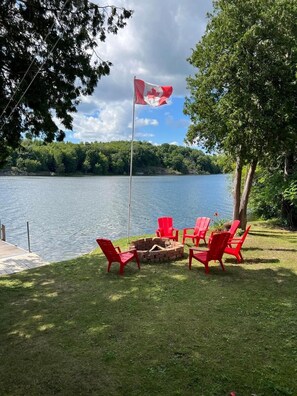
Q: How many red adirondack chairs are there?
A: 6